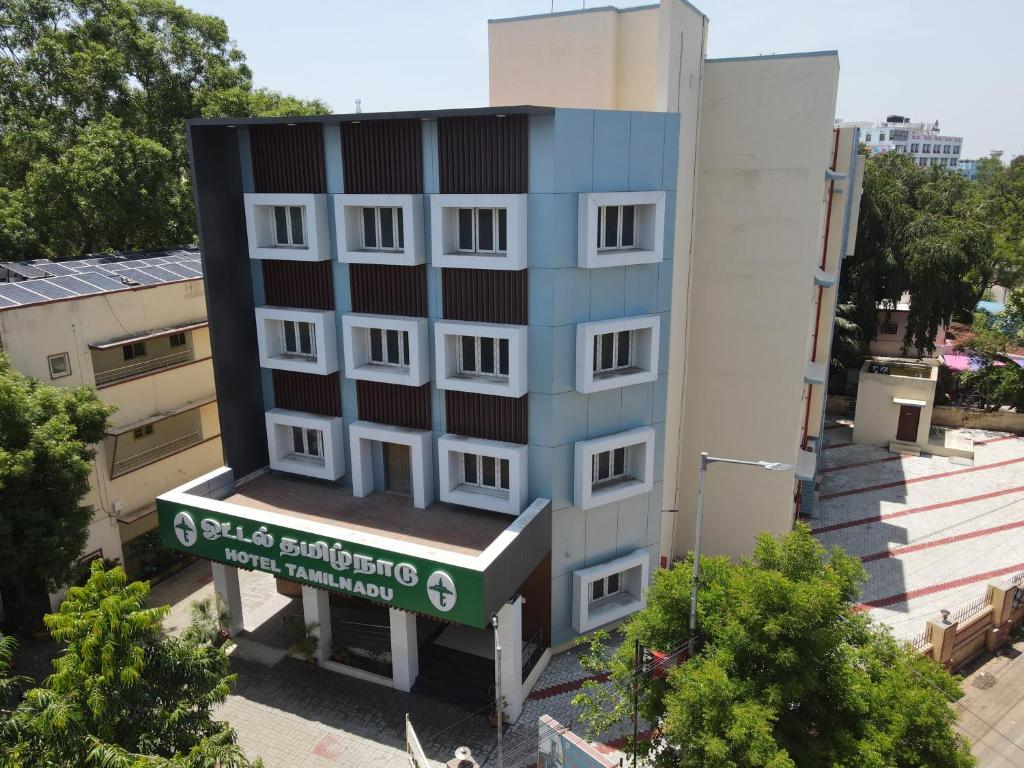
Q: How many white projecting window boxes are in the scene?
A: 12